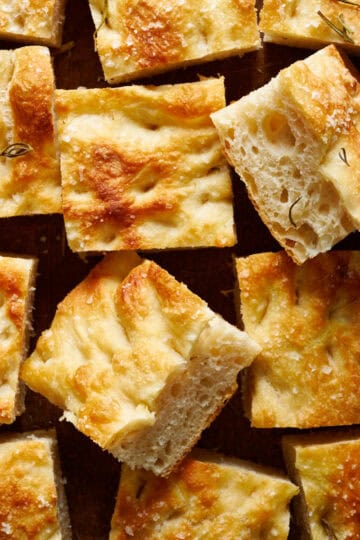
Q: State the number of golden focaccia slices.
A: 12